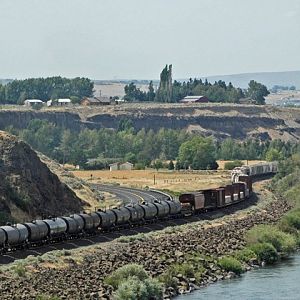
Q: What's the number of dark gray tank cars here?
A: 12